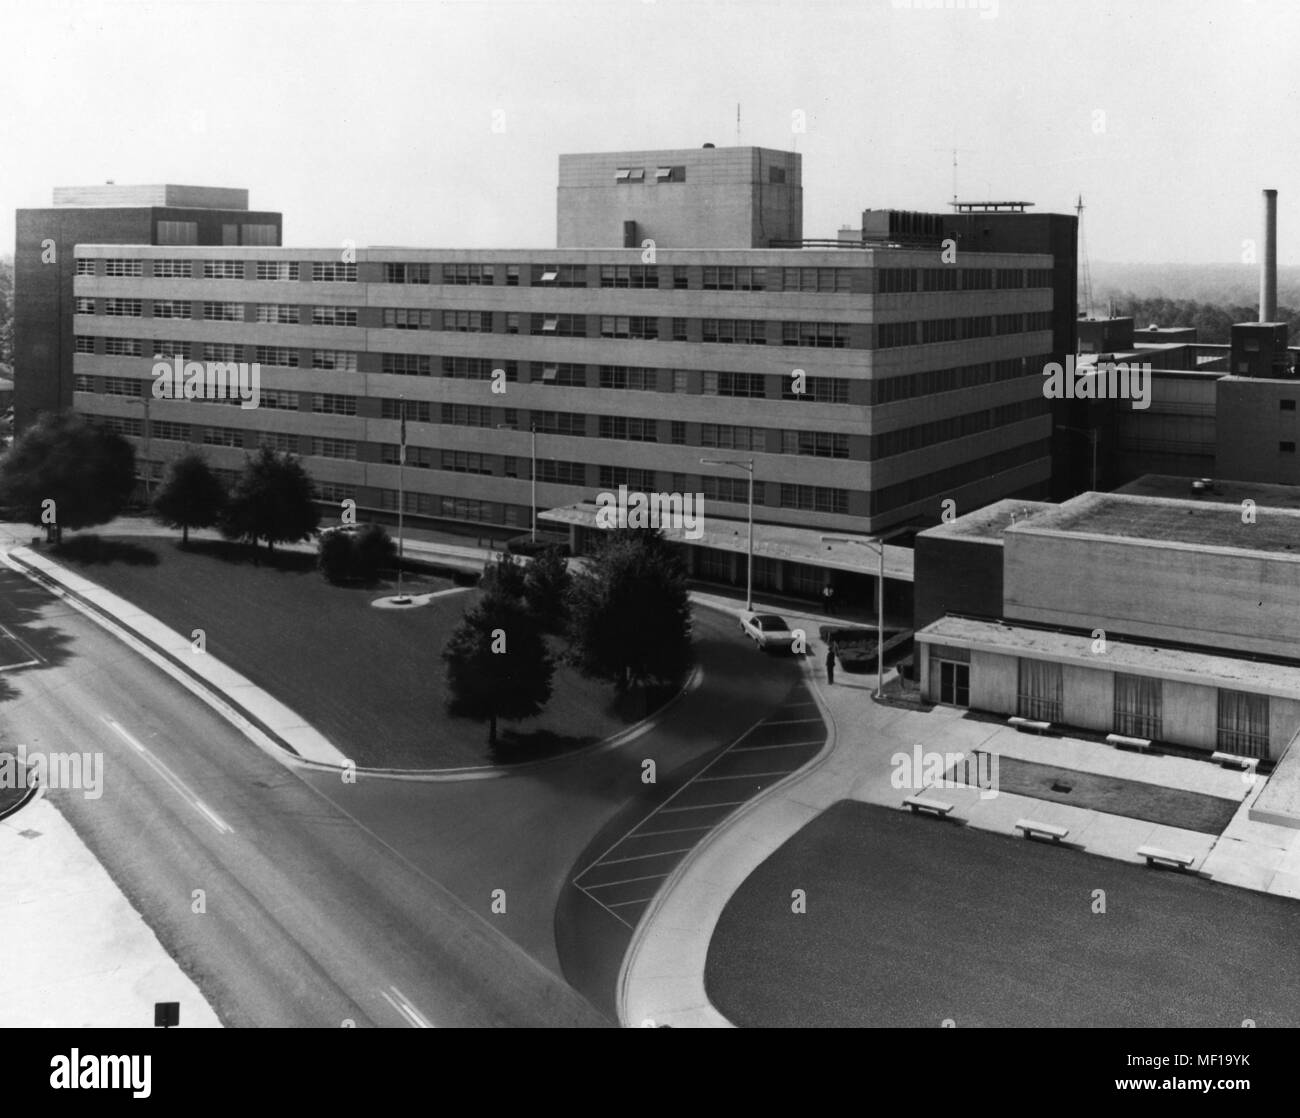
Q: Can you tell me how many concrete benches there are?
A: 6